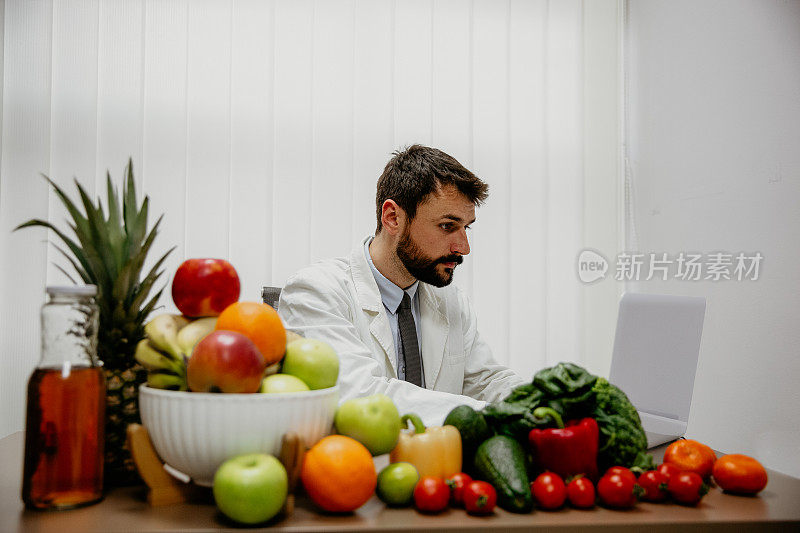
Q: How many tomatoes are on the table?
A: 10